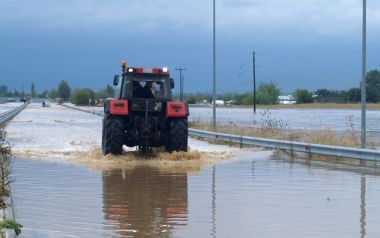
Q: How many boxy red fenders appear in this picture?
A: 2